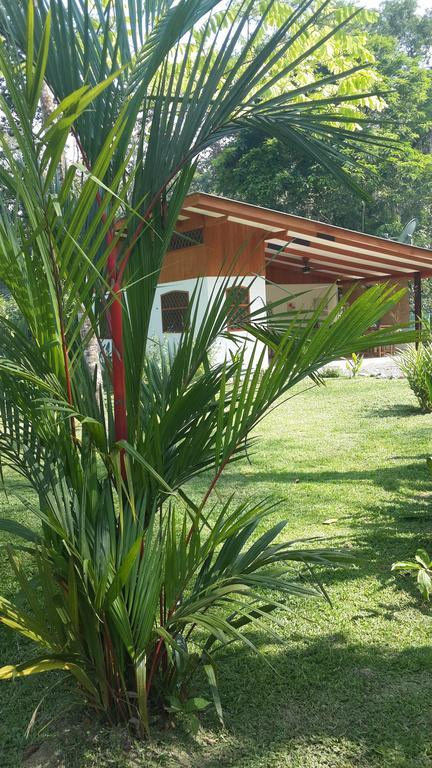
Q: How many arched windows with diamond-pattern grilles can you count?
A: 2